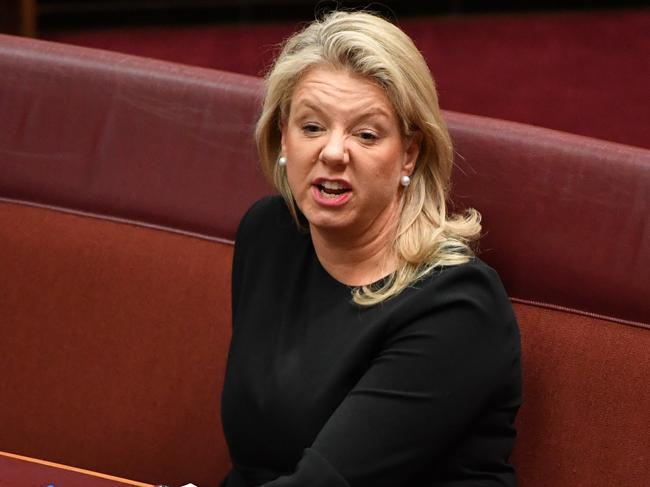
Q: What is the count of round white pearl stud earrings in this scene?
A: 2